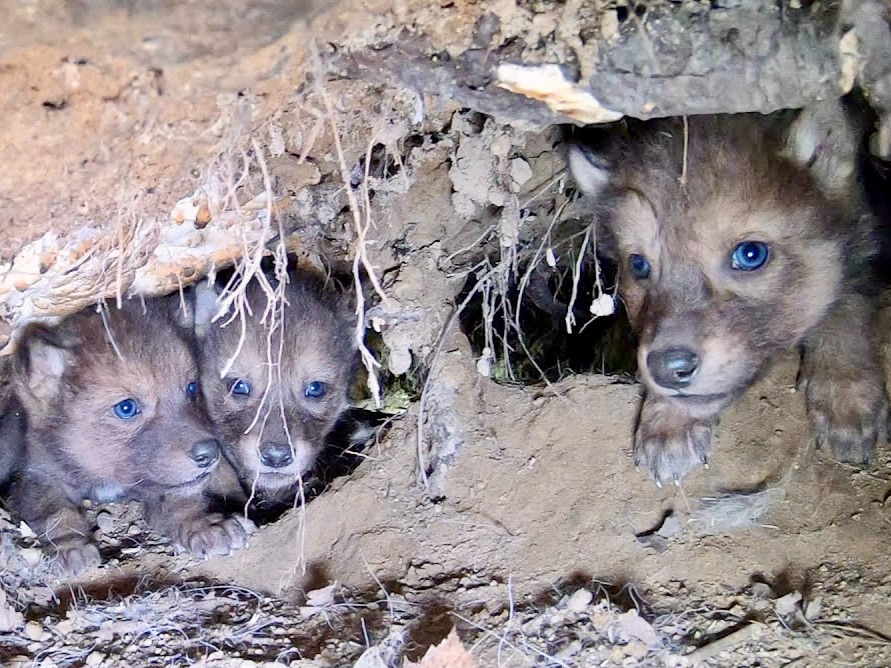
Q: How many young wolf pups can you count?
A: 3